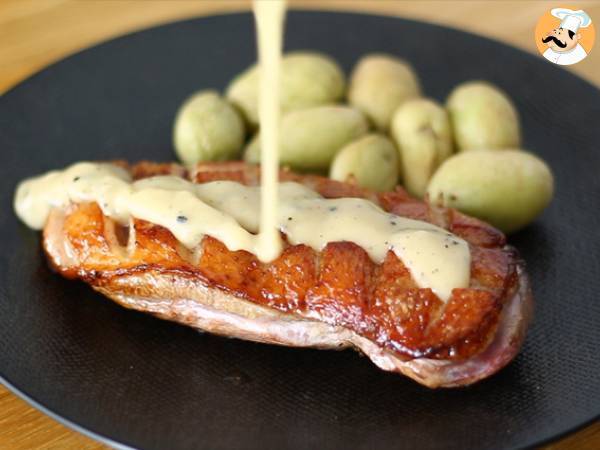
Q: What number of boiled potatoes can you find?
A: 8